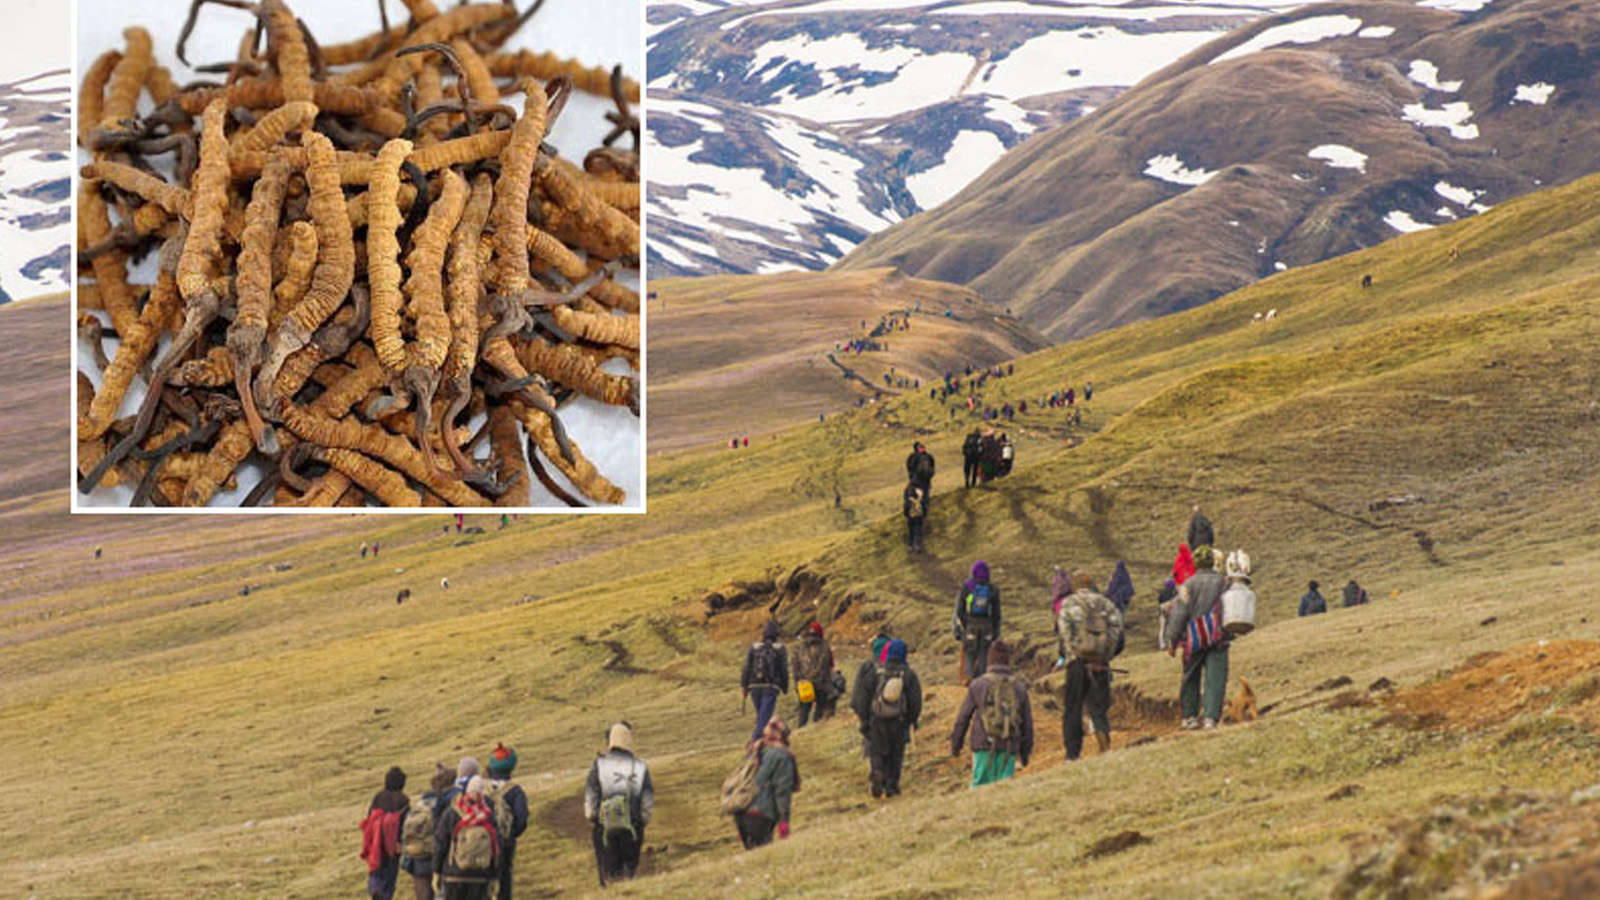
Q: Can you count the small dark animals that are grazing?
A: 2